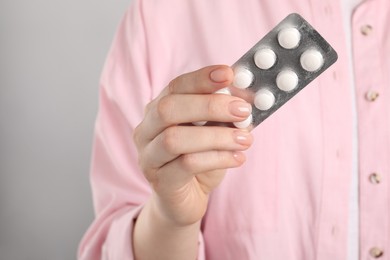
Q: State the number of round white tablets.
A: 9